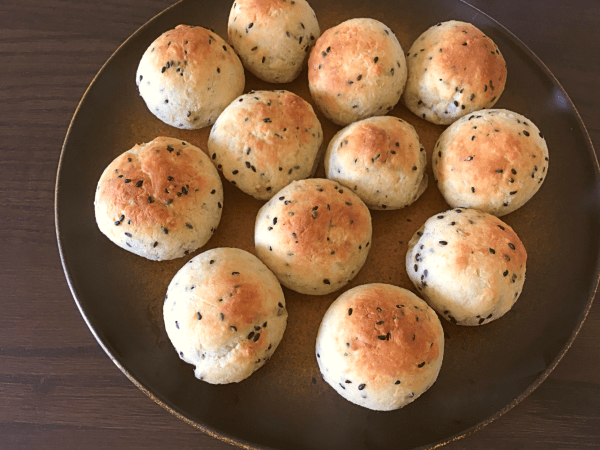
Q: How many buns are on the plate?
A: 12